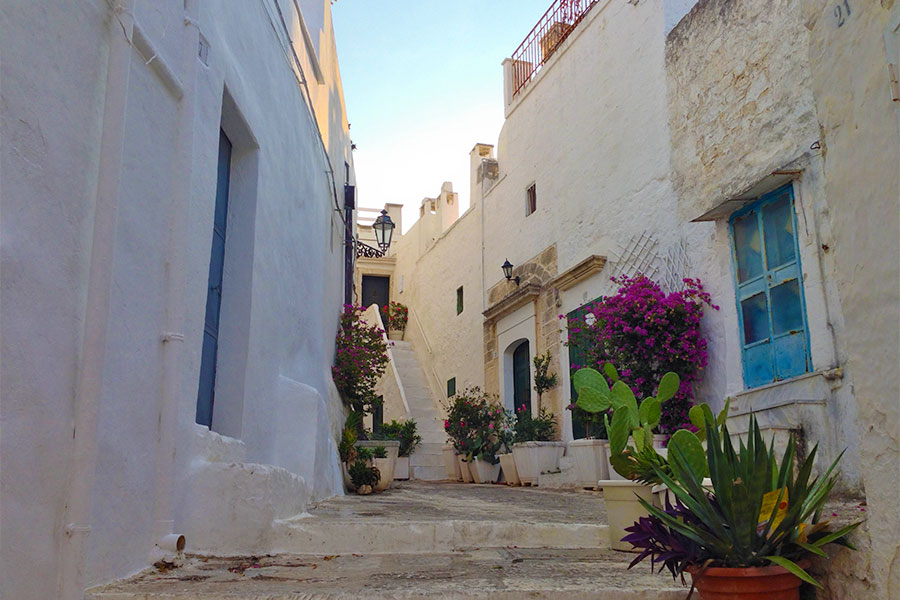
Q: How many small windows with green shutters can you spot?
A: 2